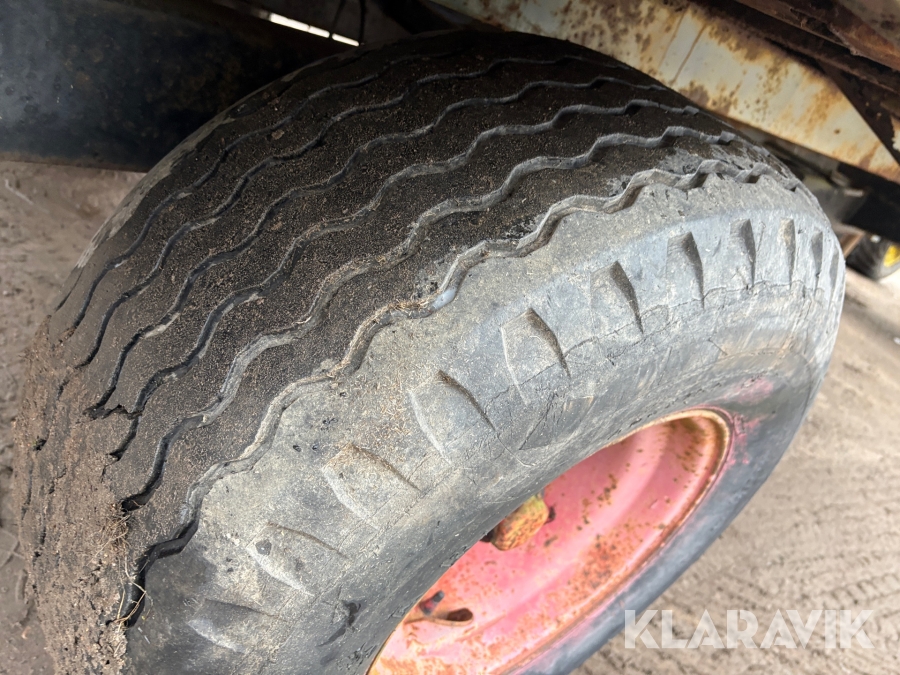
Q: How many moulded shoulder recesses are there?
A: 11